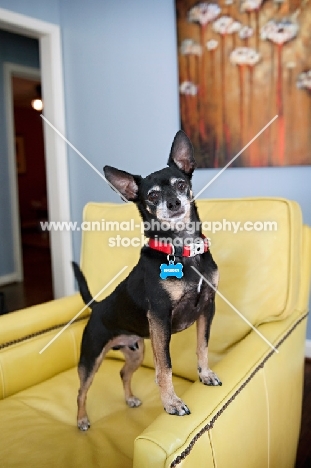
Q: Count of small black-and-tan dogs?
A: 1